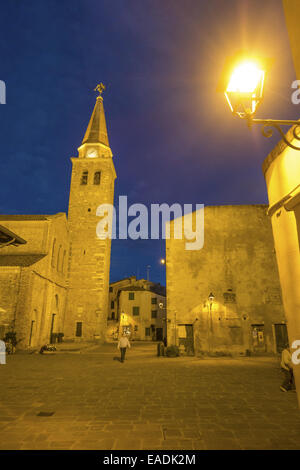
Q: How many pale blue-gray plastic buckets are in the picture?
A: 0